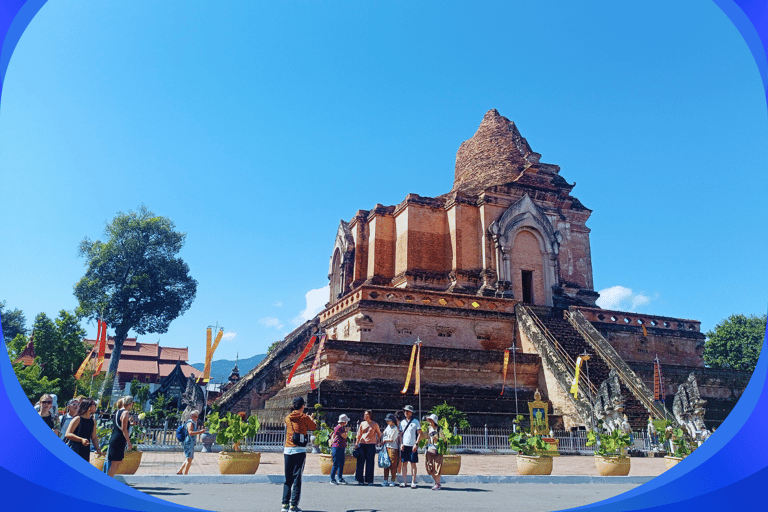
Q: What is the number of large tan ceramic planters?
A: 7